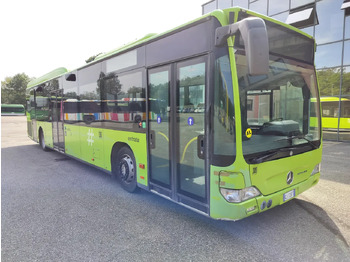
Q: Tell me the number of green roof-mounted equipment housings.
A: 2